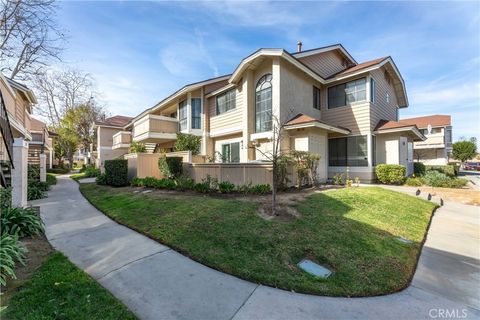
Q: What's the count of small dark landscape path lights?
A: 3